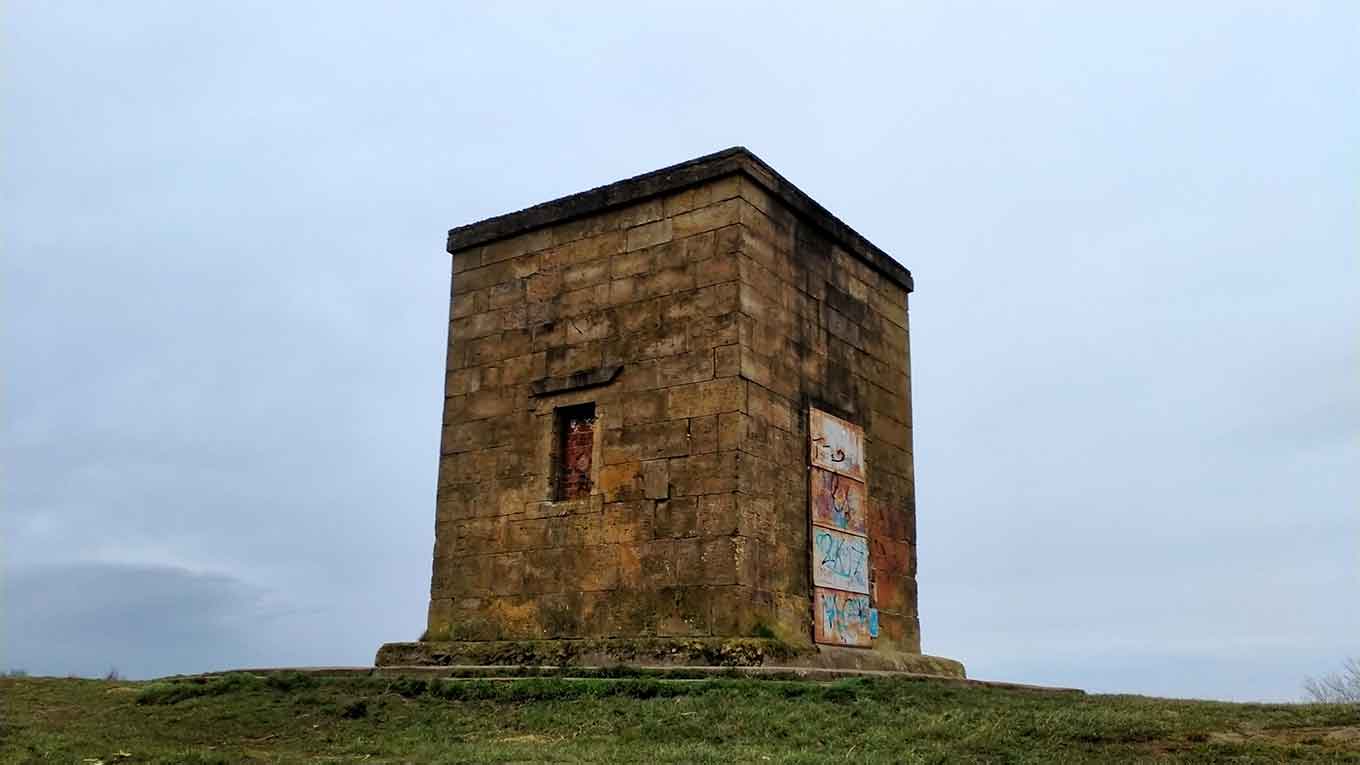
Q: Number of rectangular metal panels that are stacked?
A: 4